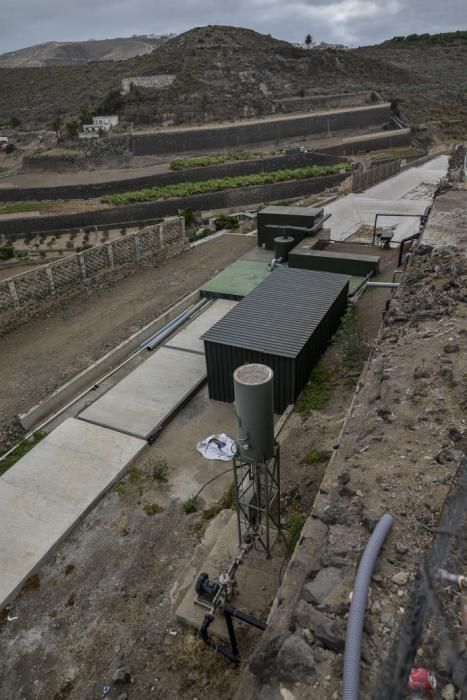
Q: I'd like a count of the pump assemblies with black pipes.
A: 1